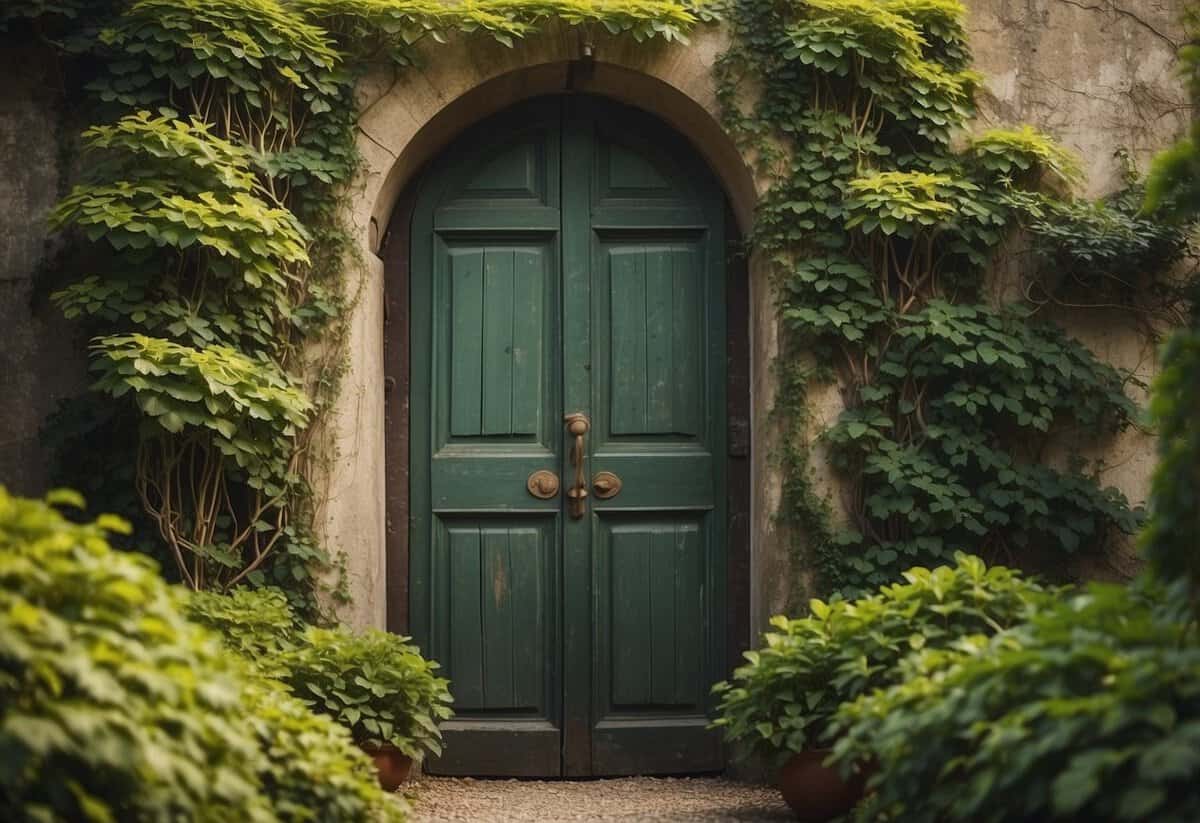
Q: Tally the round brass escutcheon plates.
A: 2